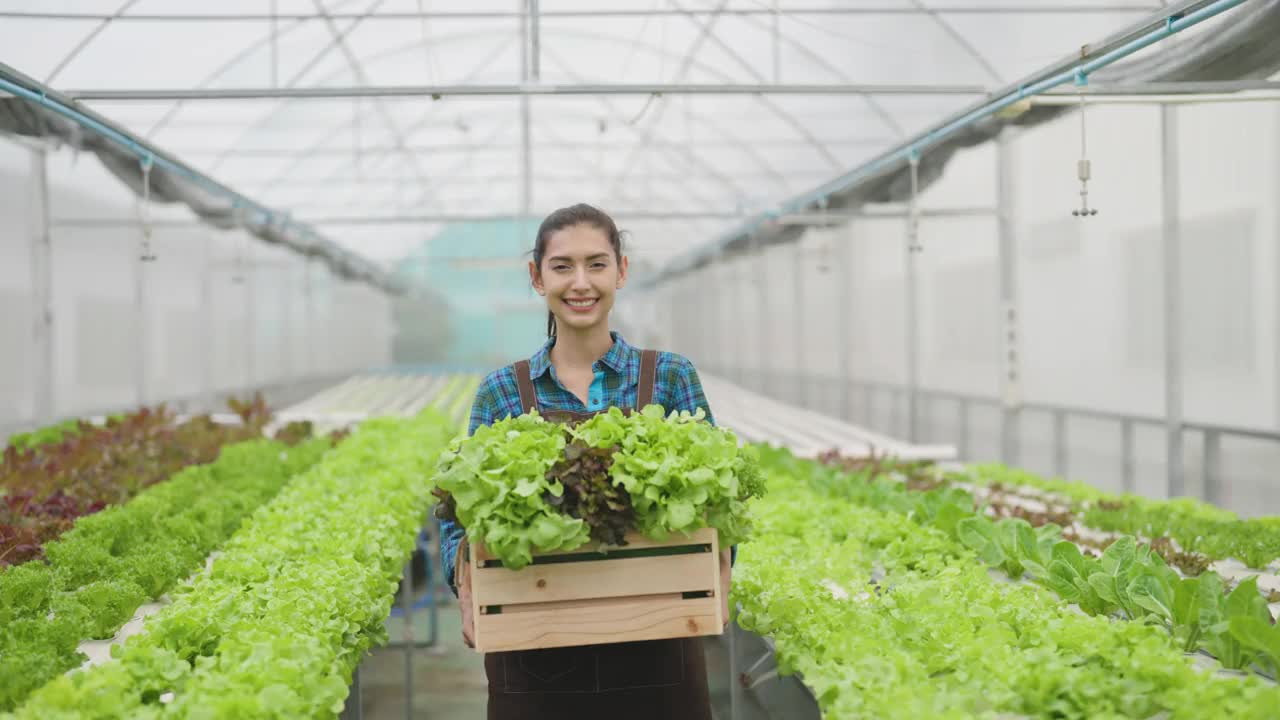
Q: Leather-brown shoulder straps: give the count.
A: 2